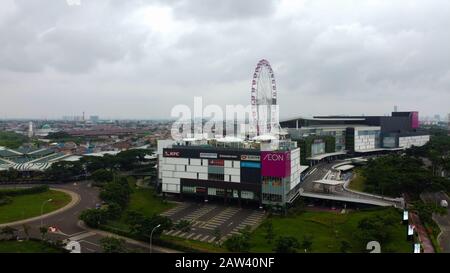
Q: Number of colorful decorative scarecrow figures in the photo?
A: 0